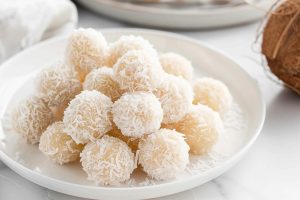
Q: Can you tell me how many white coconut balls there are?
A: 15